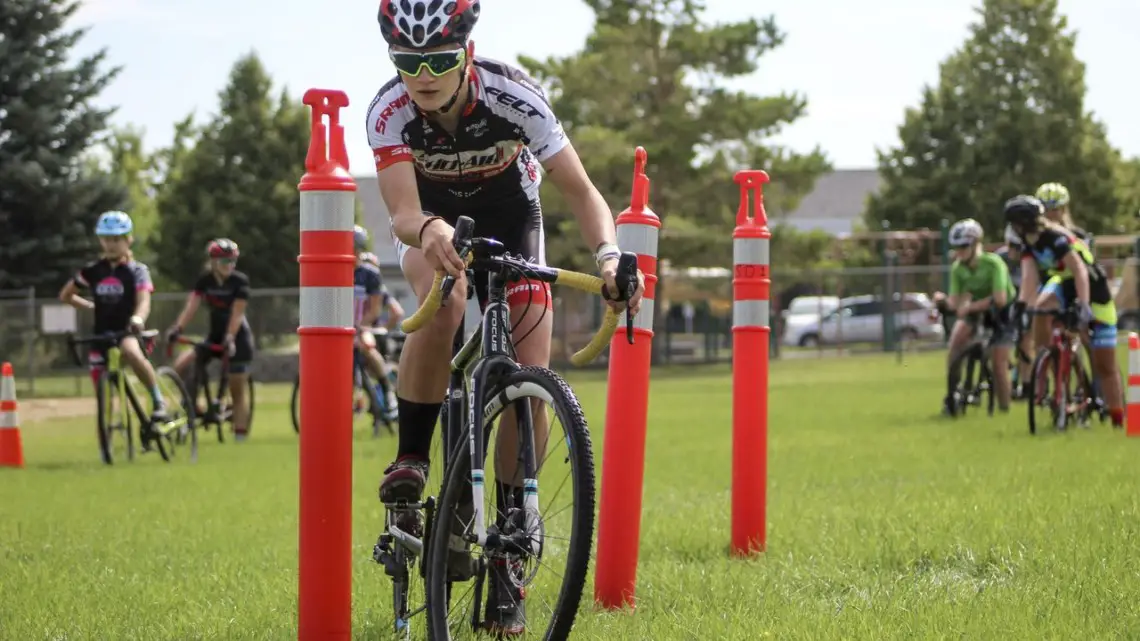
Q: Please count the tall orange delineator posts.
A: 3